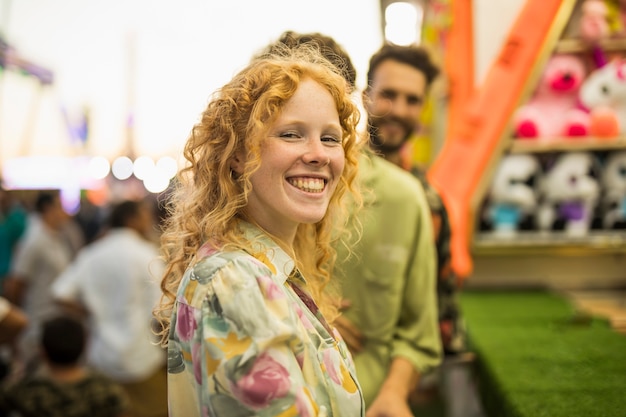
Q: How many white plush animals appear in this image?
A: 4